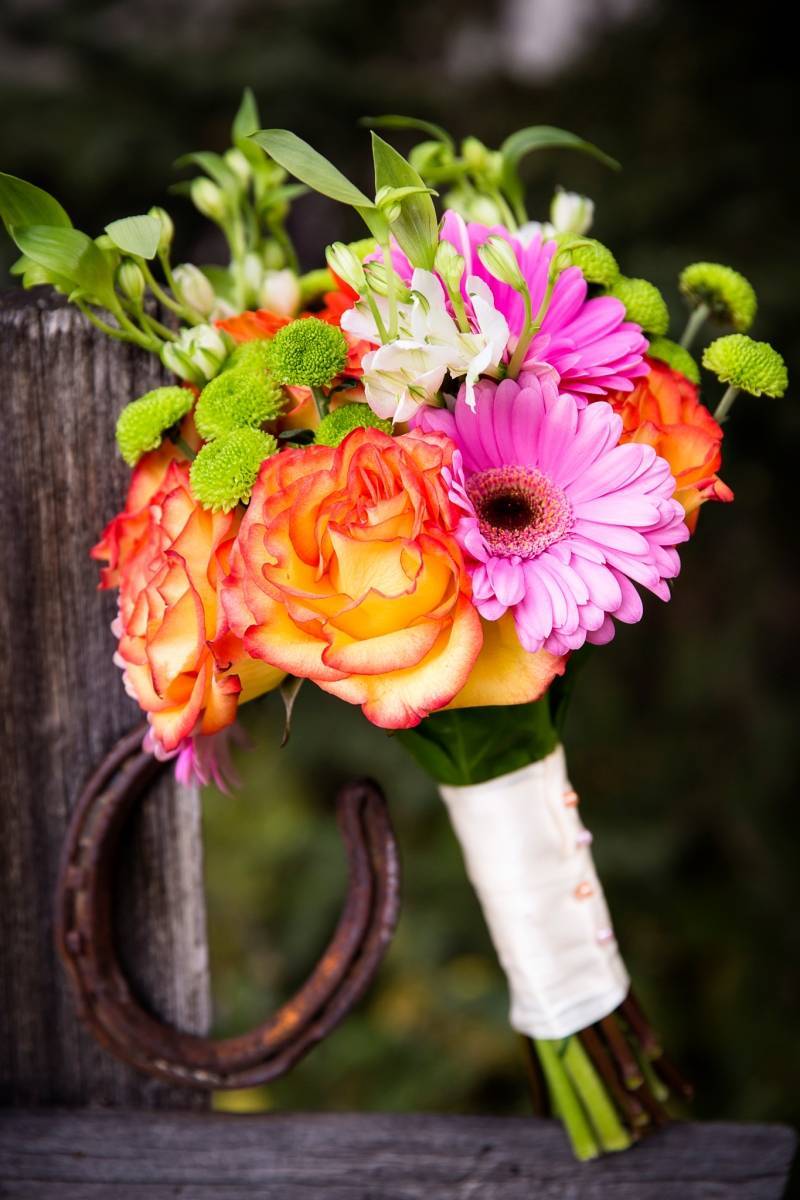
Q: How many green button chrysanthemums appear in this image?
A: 11